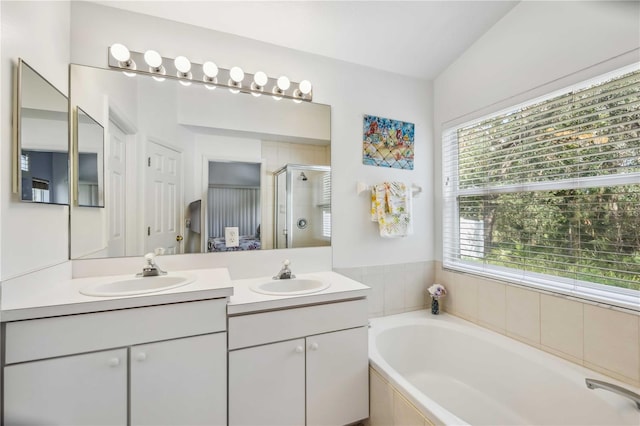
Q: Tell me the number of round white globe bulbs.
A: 8